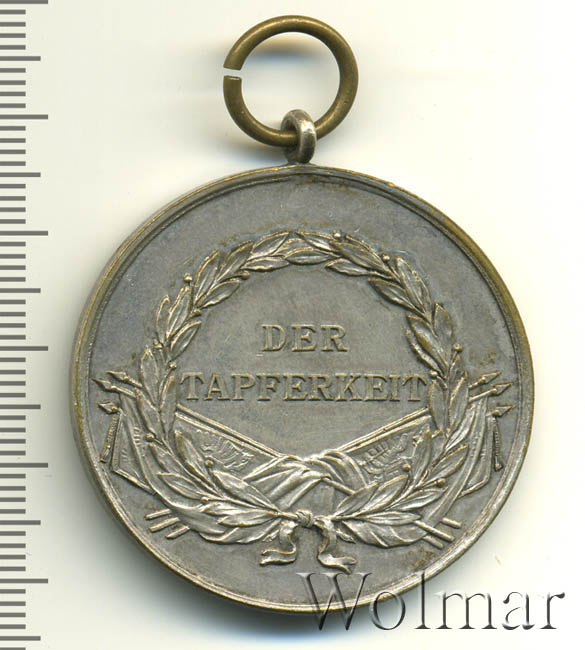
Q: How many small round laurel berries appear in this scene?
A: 14